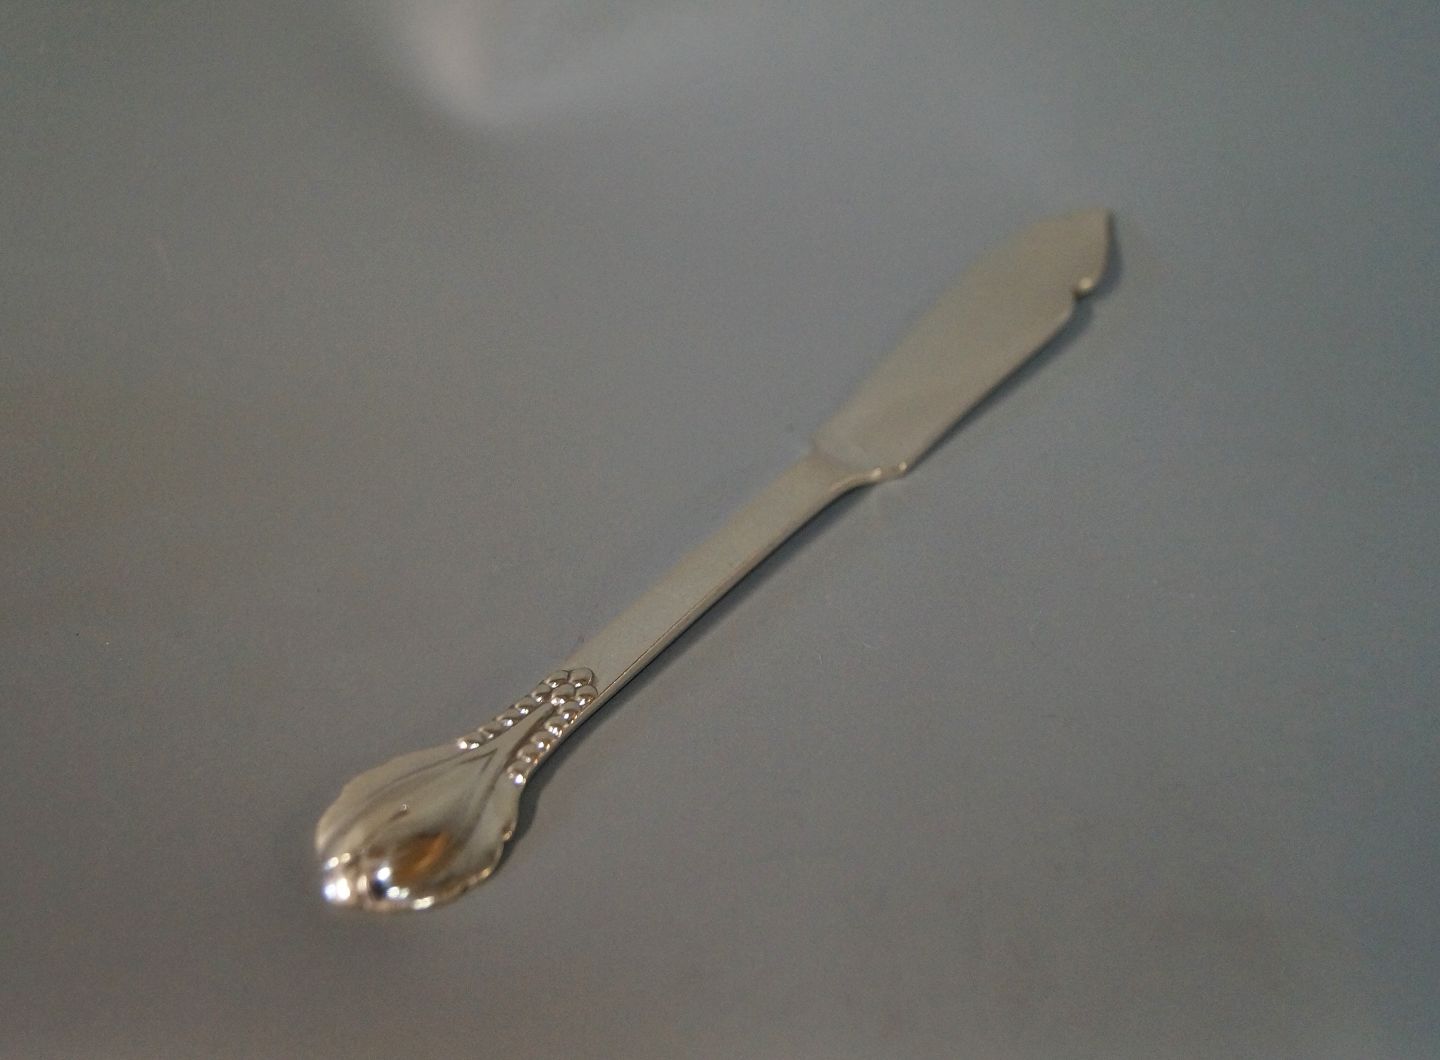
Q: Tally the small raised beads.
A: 14